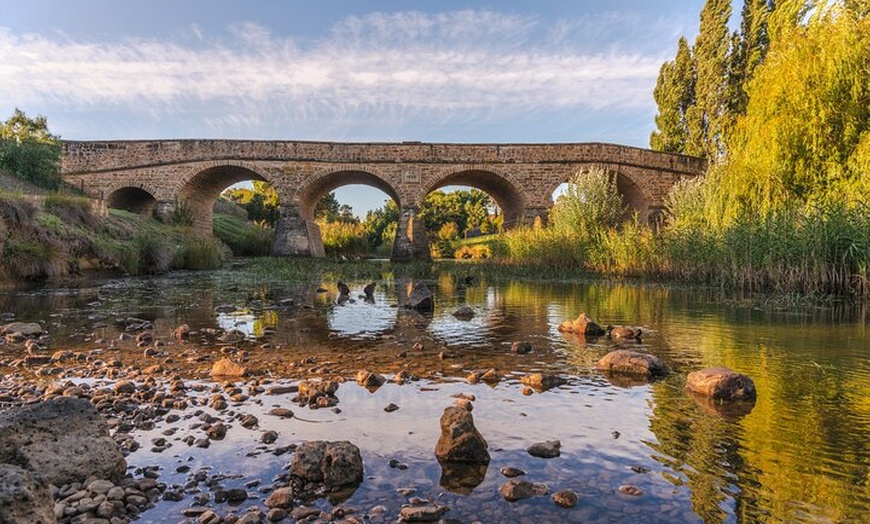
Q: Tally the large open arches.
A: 4